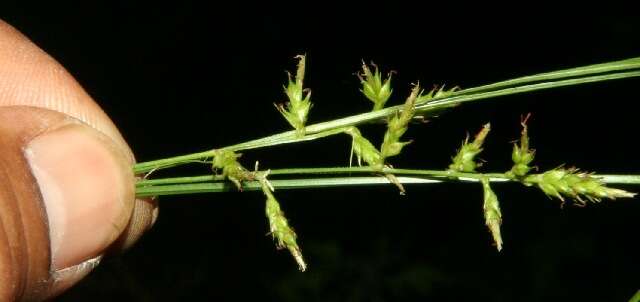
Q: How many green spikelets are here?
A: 11